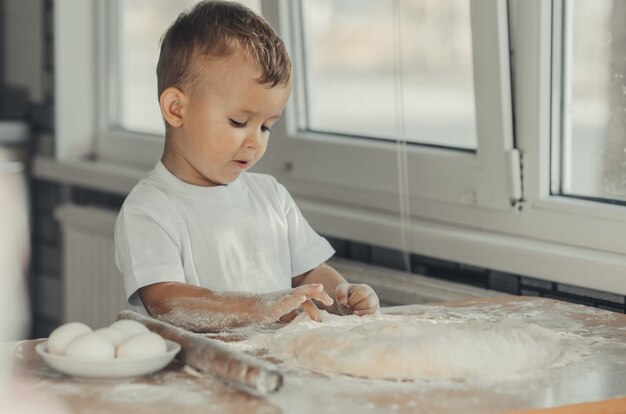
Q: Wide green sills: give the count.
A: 0